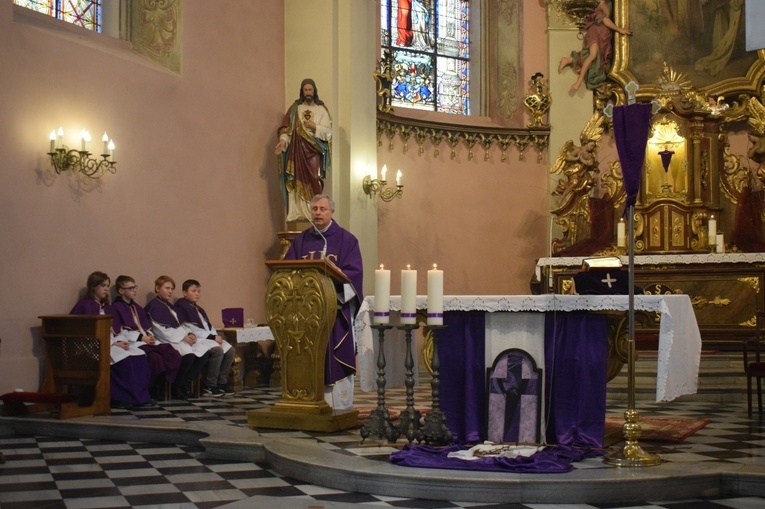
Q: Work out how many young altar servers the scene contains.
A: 4